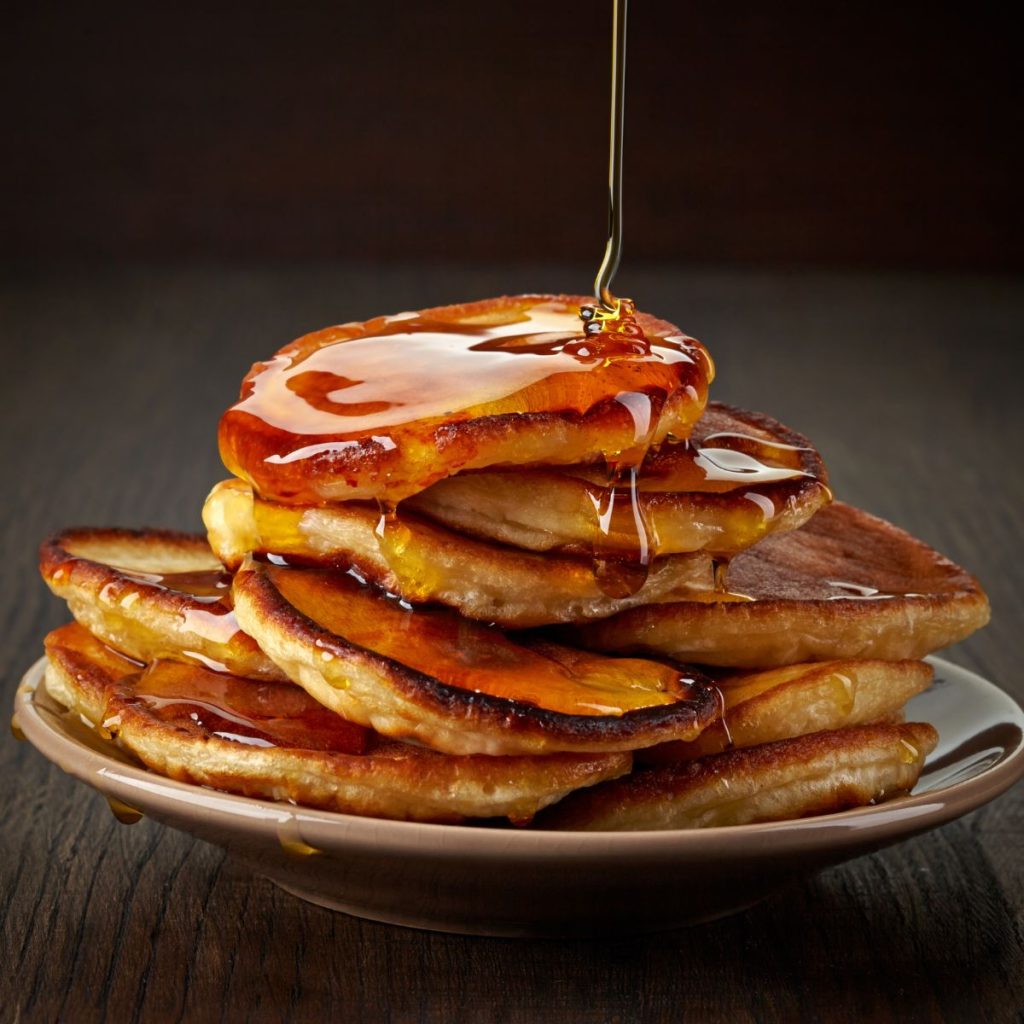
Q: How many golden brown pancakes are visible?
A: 10